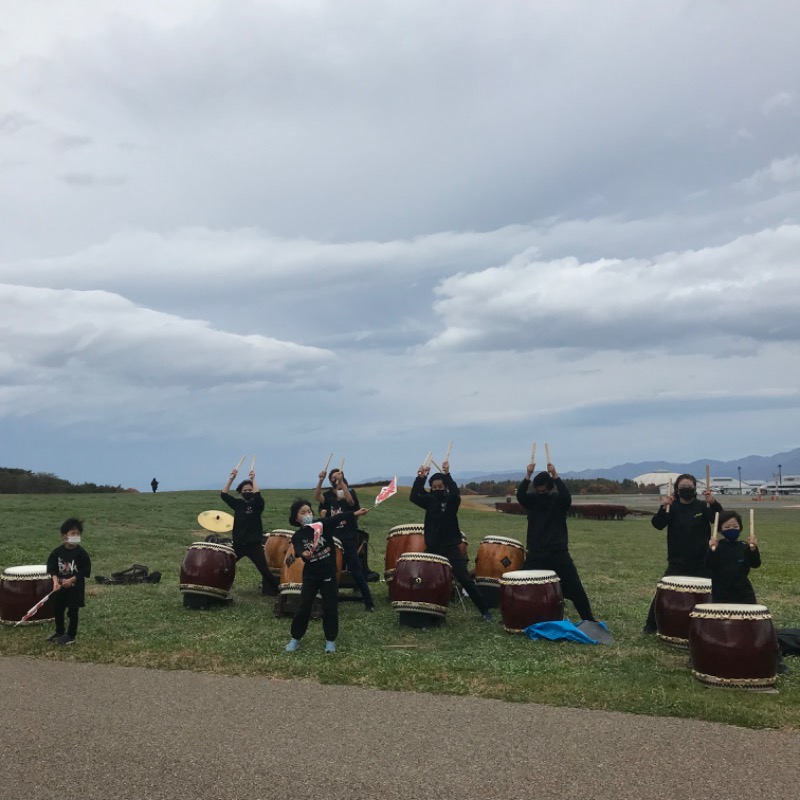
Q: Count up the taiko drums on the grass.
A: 10